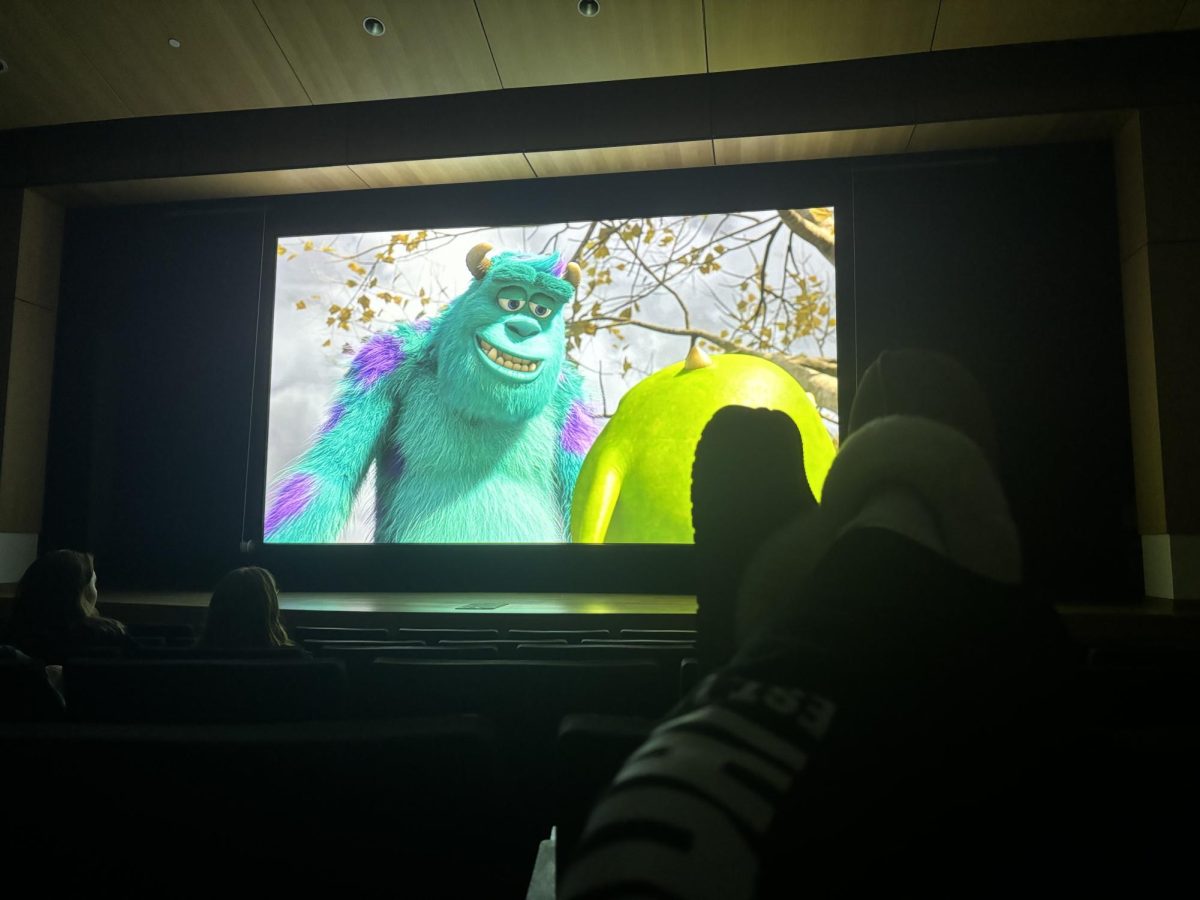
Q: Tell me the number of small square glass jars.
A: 0